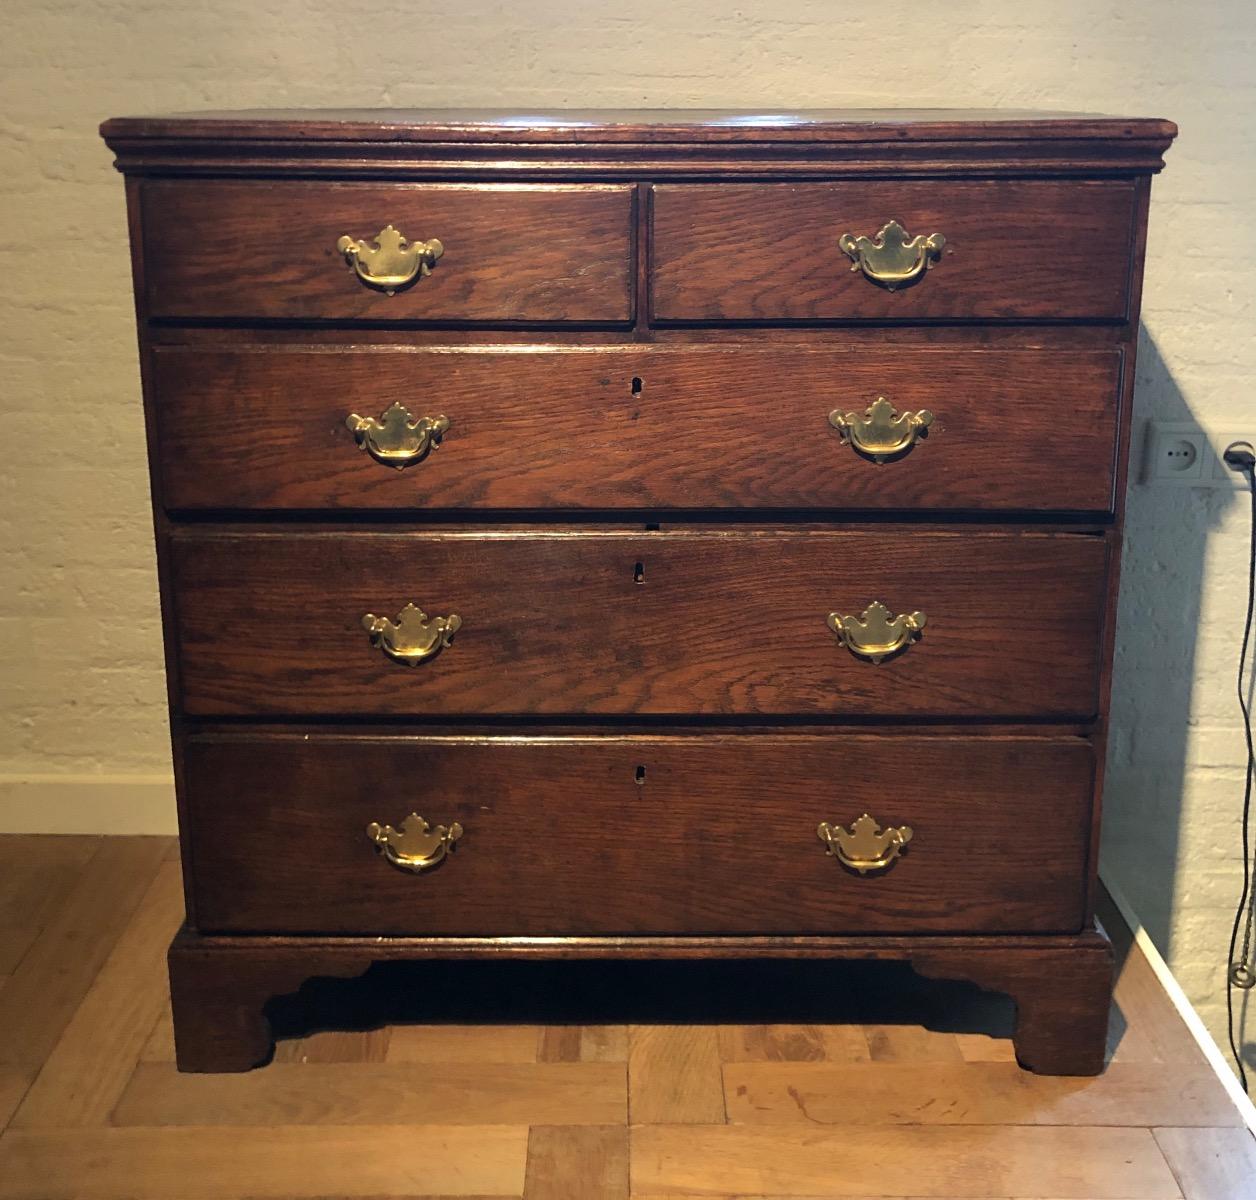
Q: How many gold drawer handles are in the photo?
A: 8